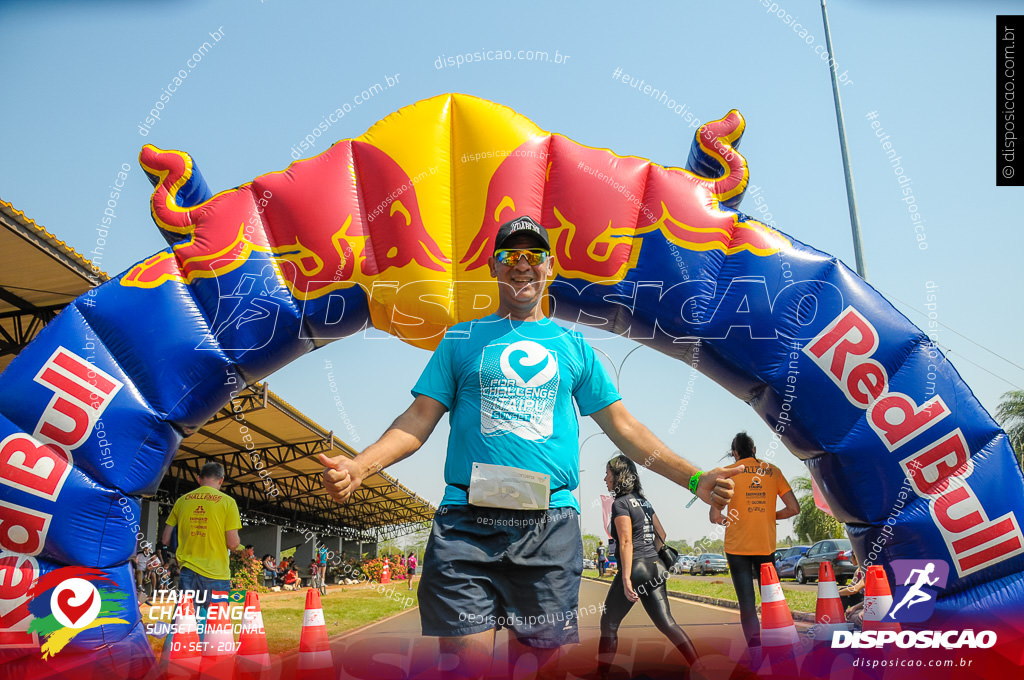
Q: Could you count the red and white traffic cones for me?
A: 7